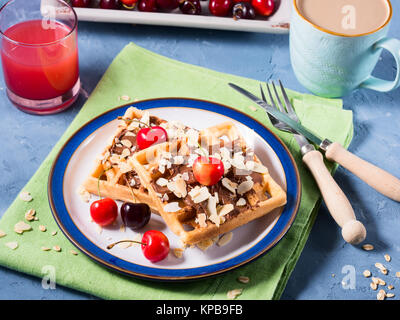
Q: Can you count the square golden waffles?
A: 2